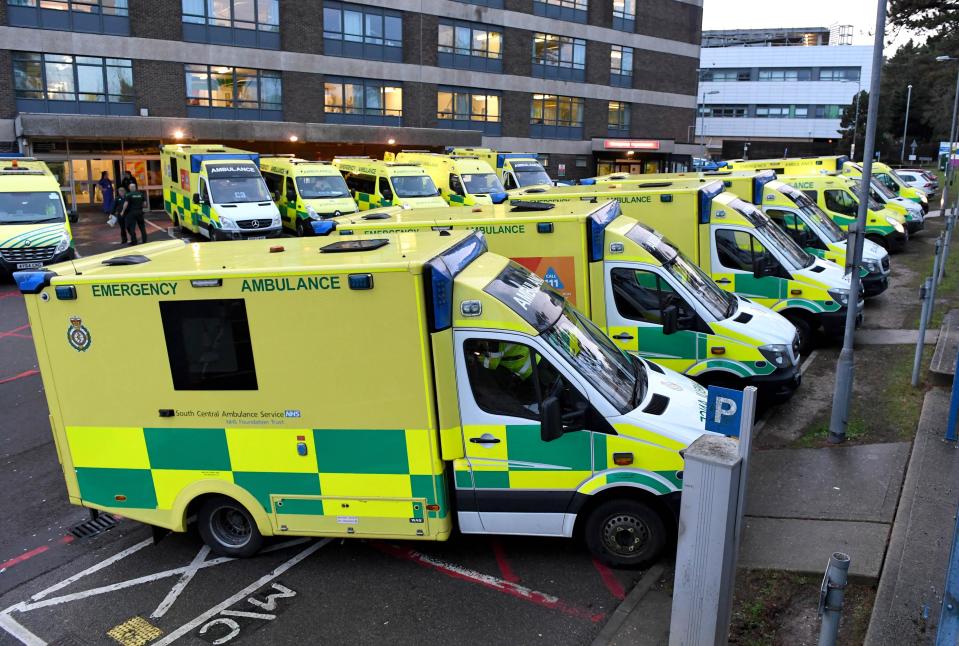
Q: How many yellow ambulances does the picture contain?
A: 13